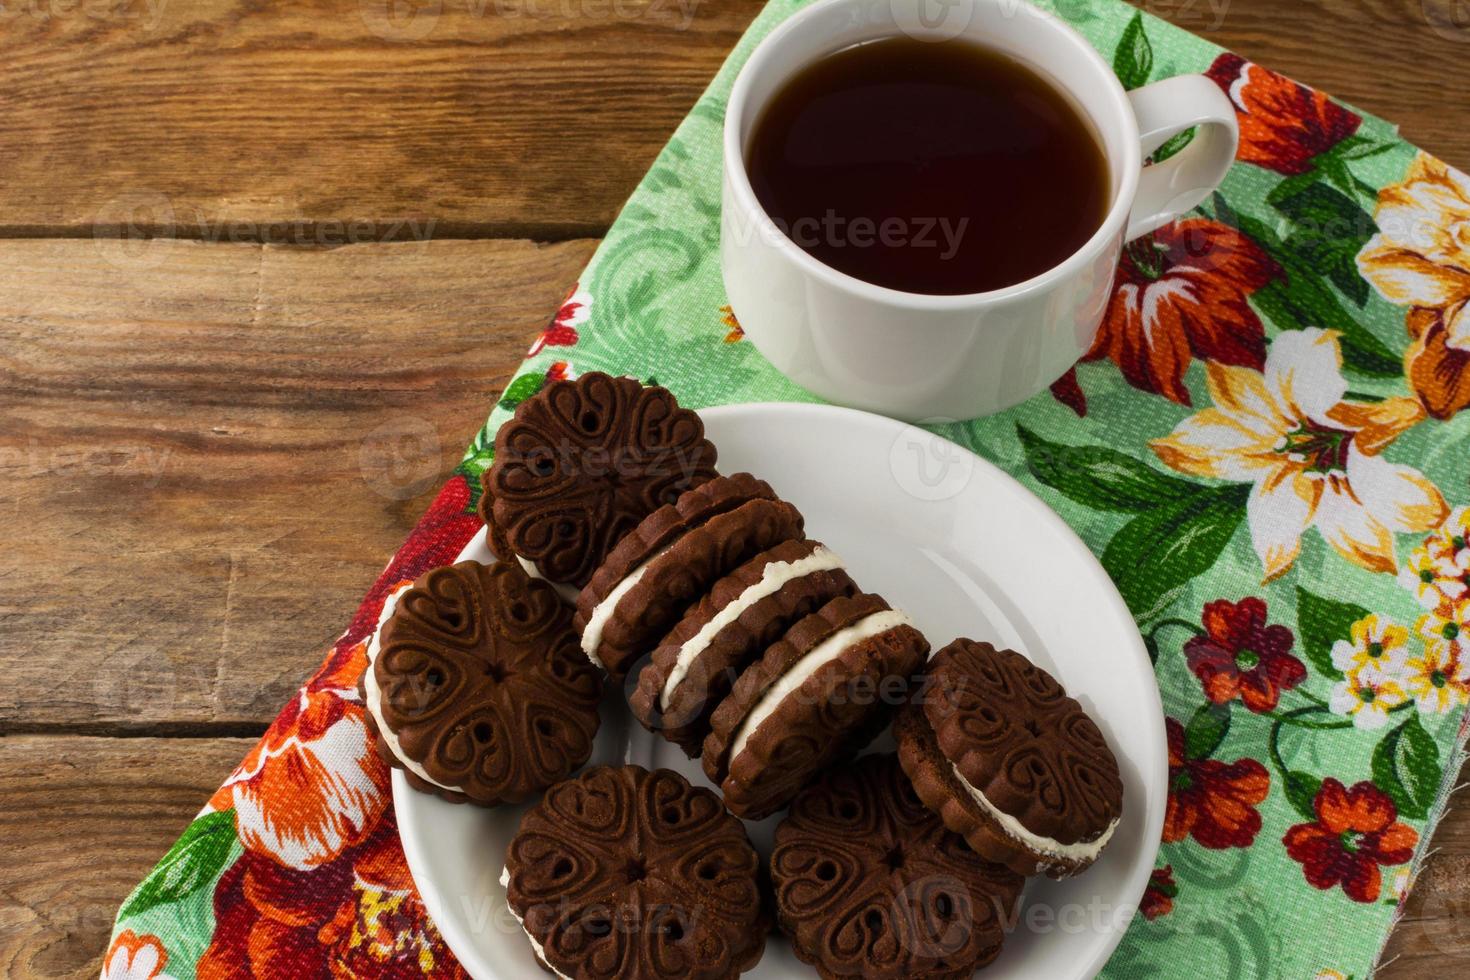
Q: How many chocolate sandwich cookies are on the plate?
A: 8